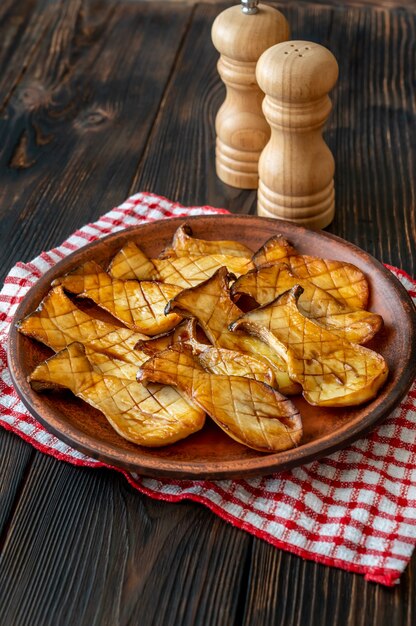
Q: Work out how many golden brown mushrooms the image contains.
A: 11